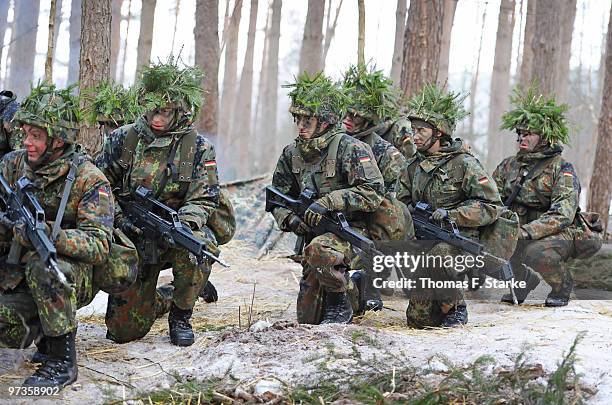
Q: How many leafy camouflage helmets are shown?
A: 7